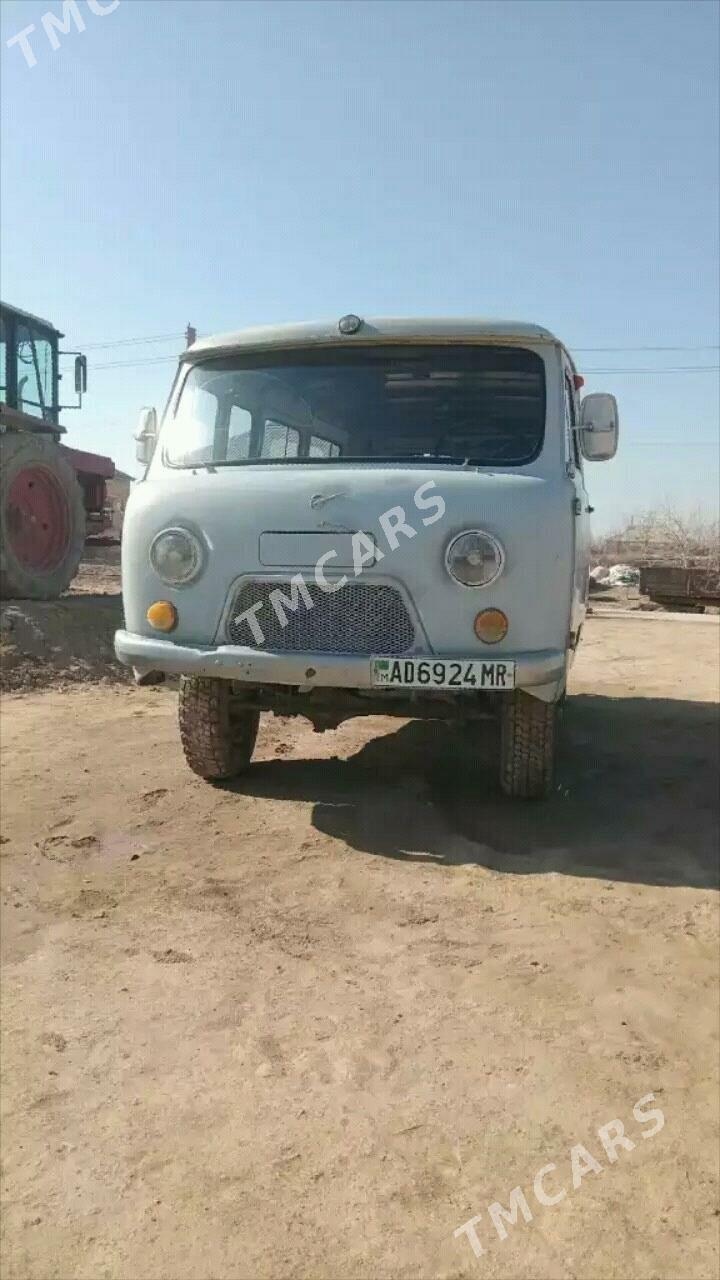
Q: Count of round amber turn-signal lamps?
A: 2